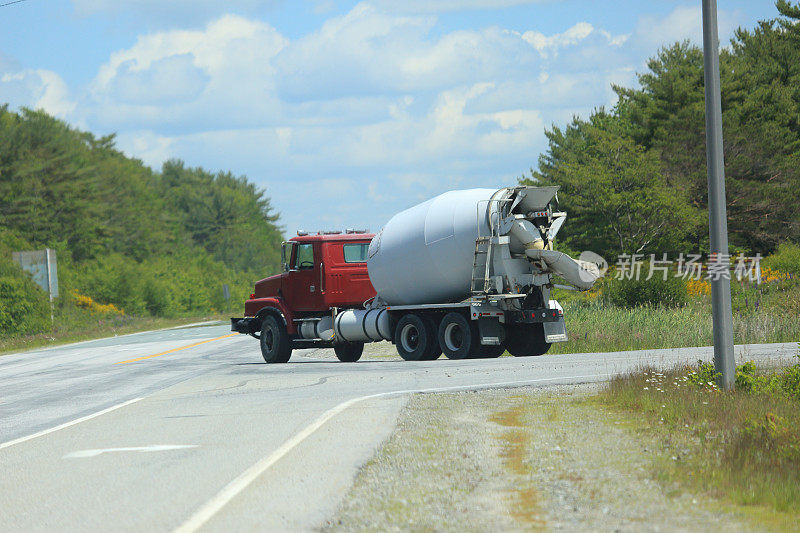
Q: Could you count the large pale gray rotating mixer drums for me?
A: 1